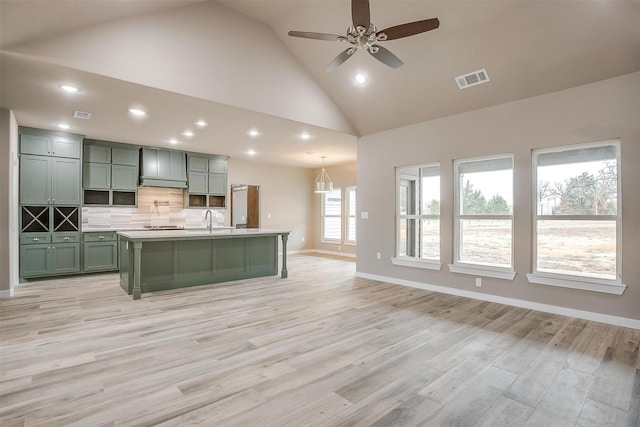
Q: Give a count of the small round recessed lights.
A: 10